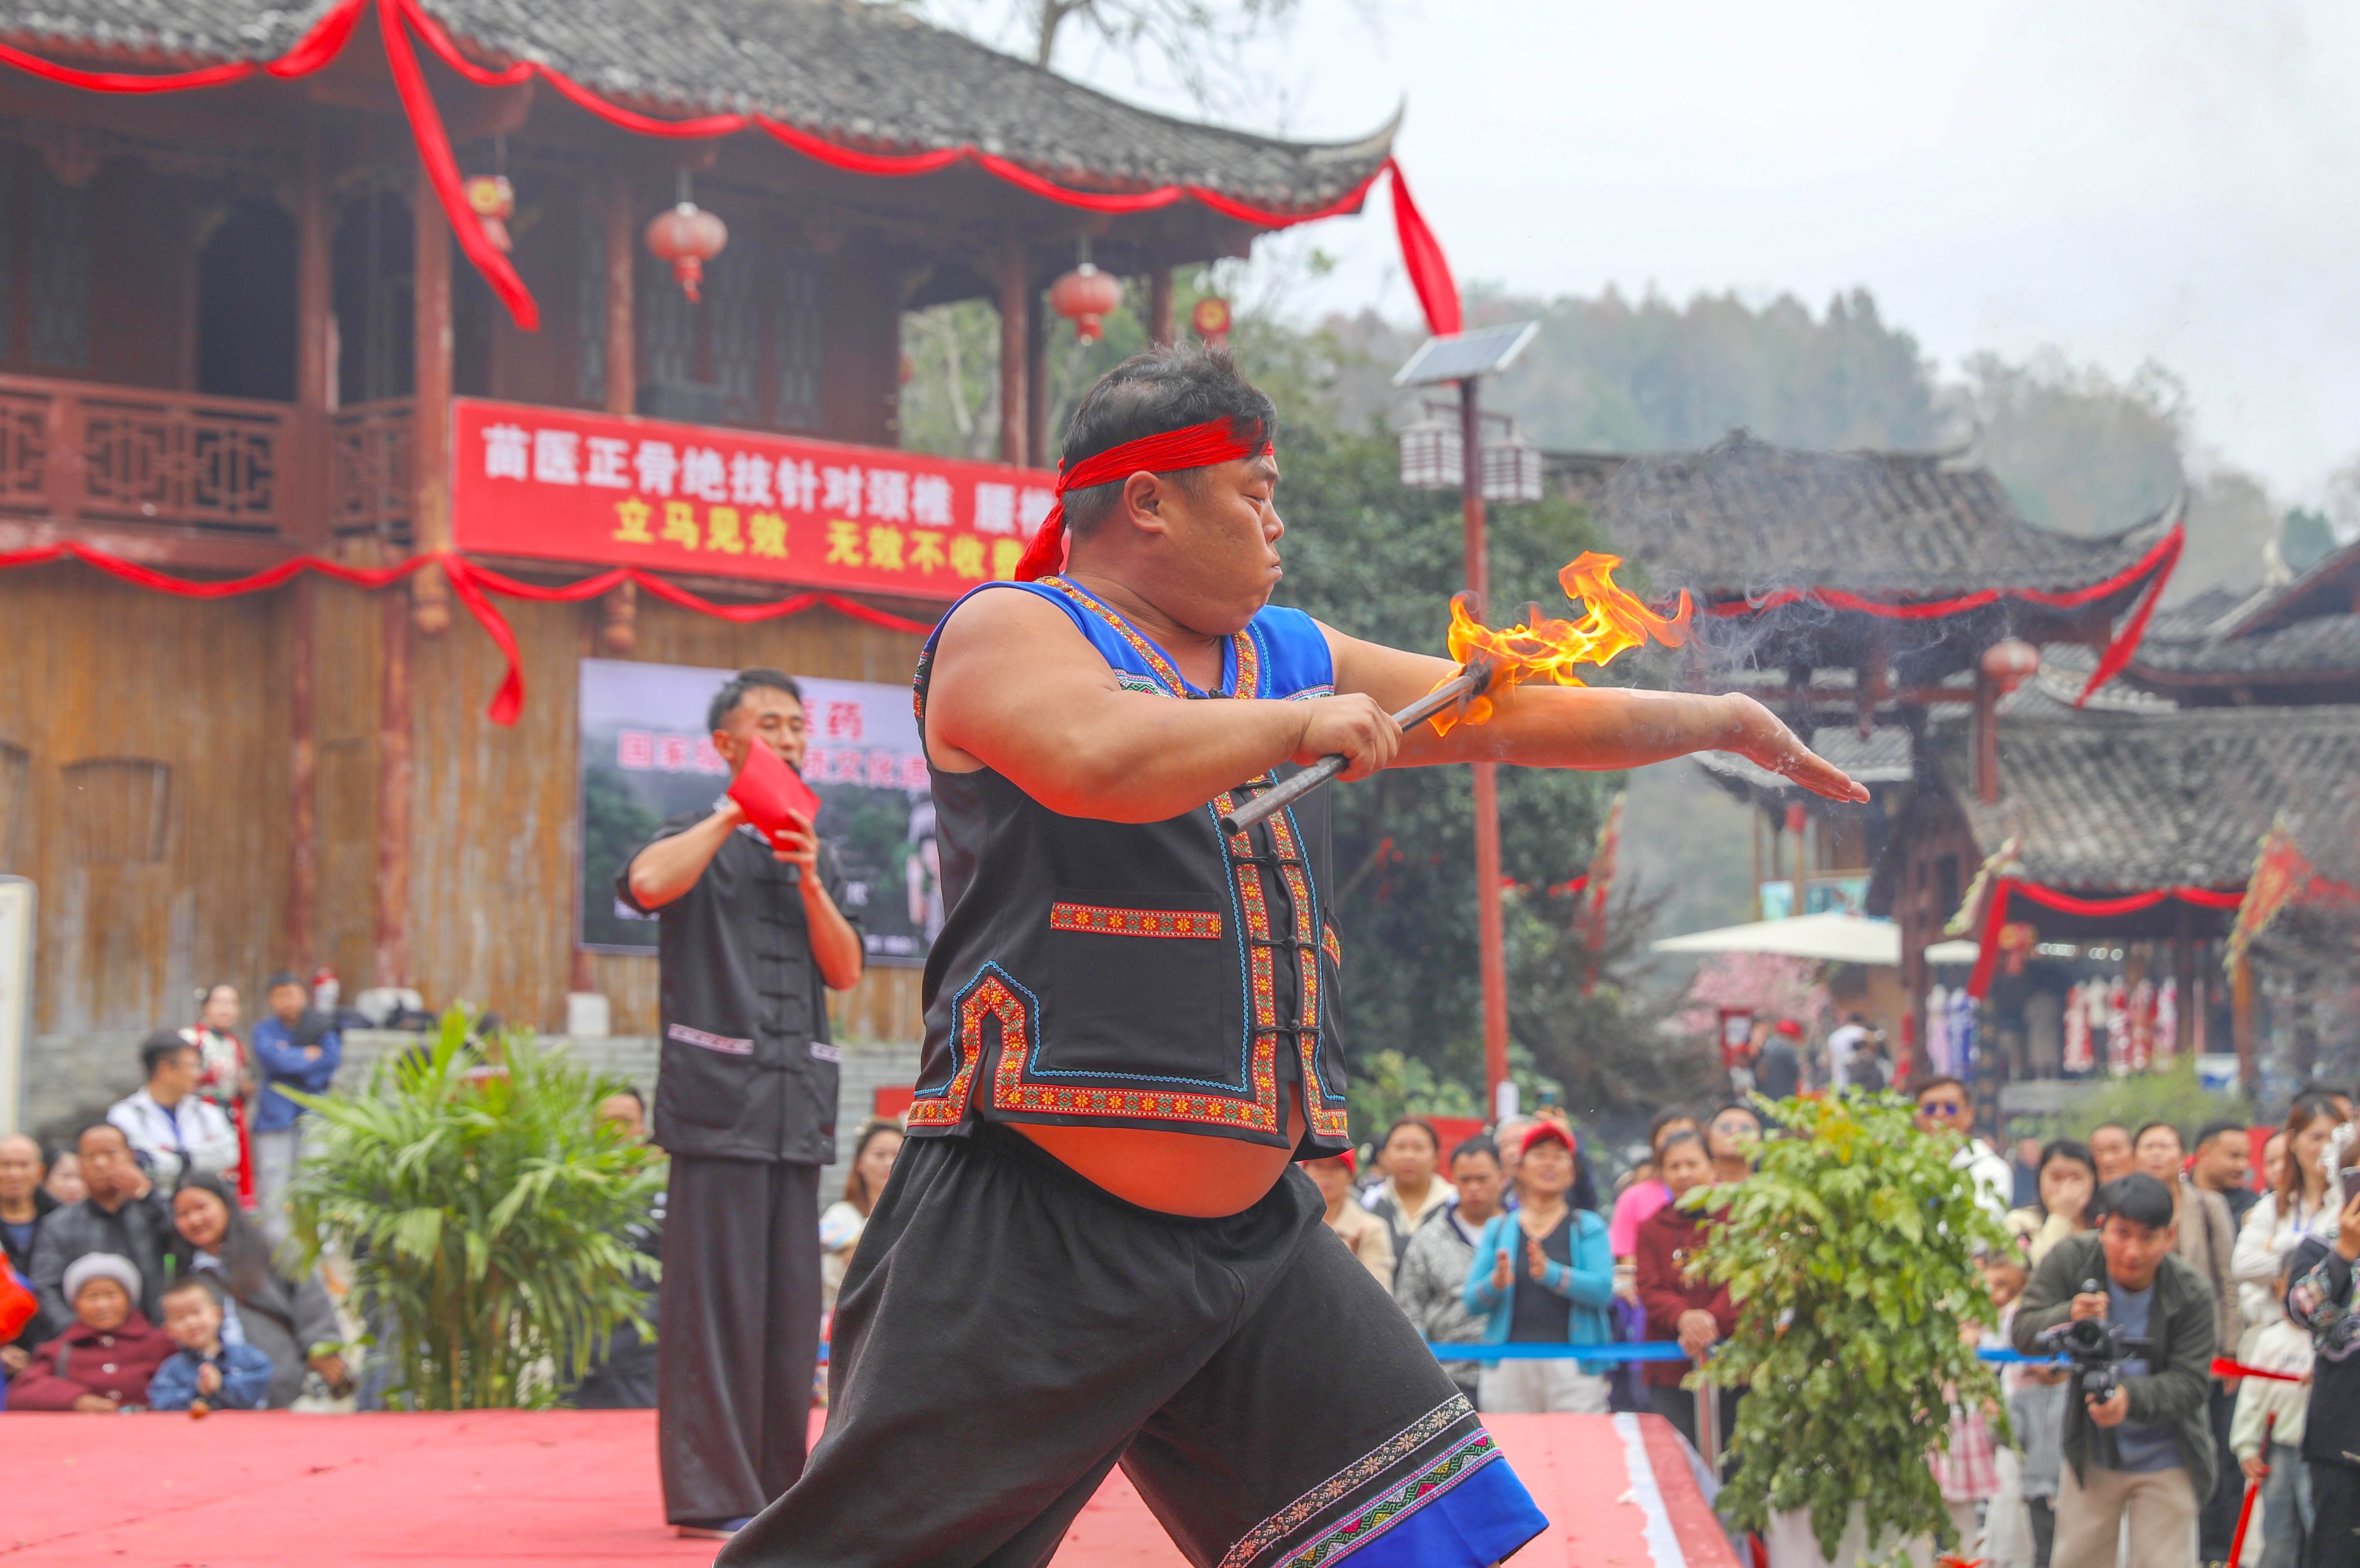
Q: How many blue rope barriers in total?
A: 2